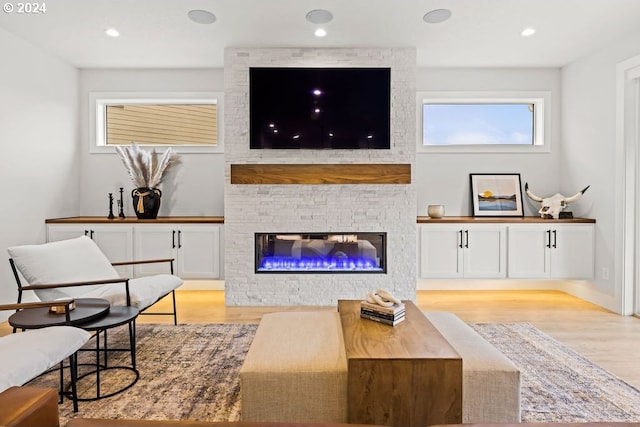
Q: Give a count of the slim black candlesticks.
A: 2